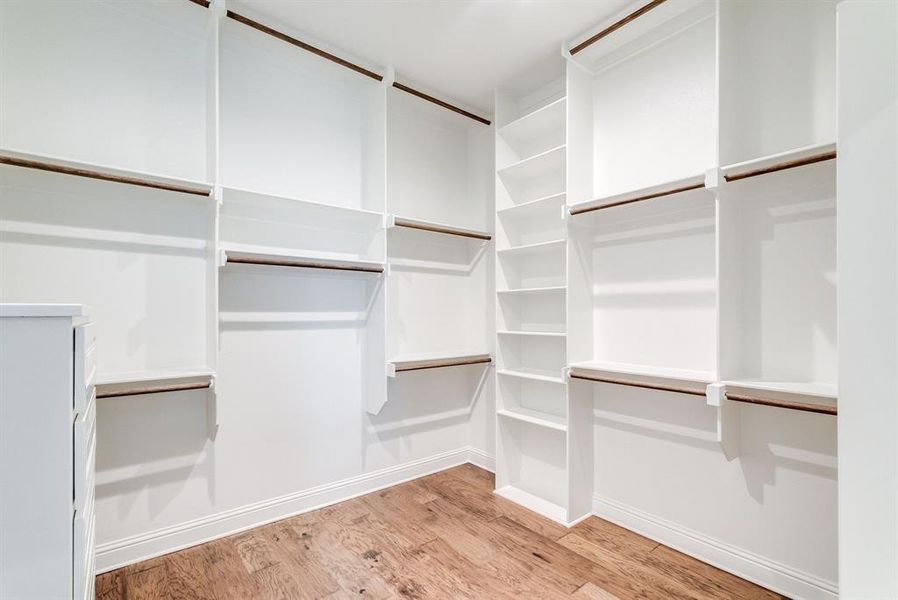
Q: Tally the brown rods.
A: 13